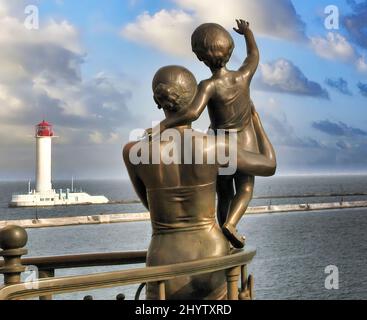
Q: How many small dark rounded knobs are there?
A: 2